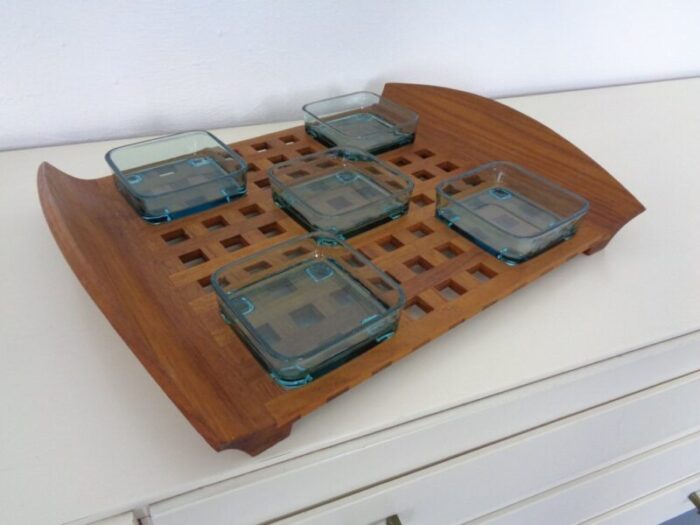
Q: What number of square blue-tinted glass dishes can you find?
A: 5